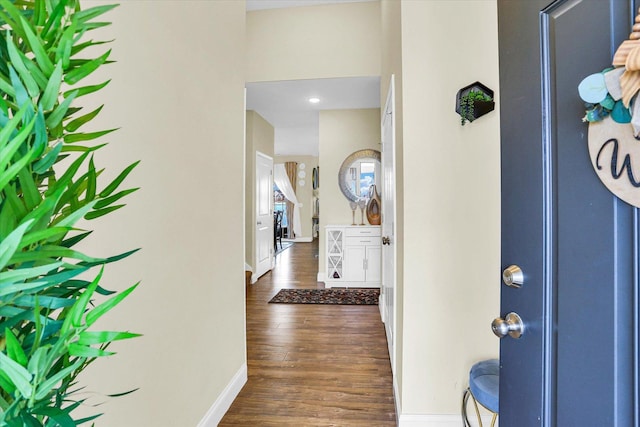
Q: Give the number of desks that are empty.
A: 0